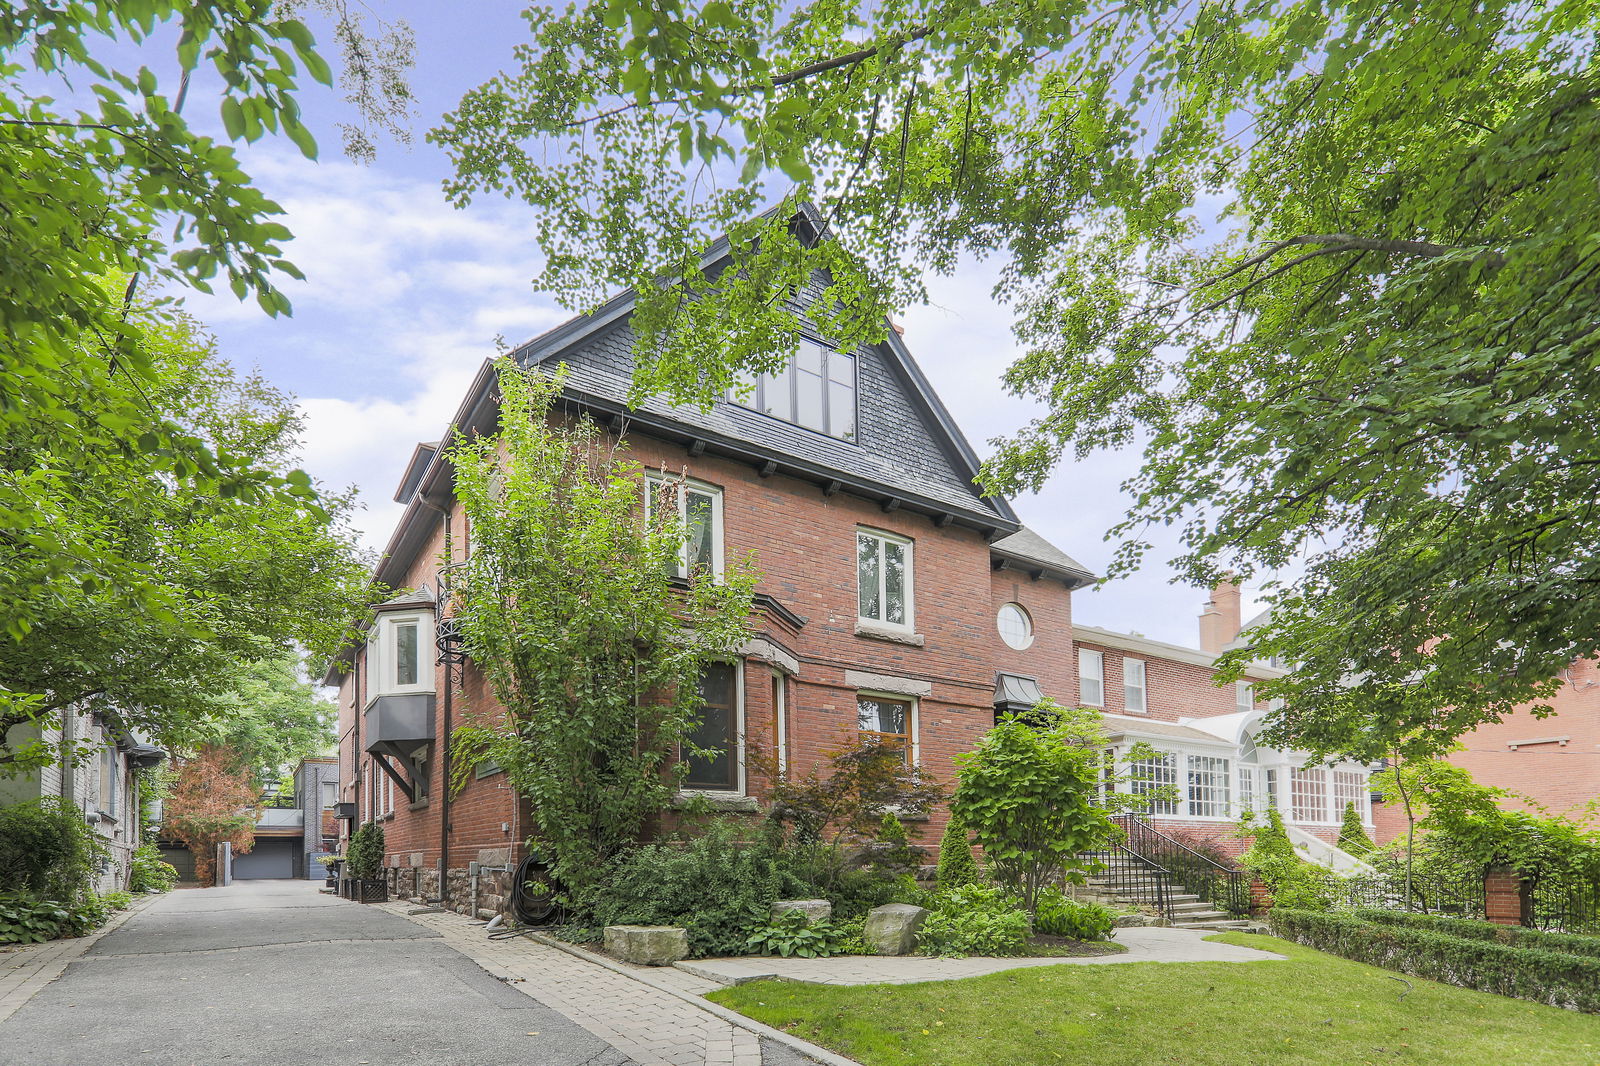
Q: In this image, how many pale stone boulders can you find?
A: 3